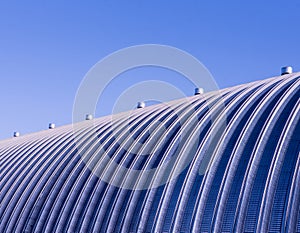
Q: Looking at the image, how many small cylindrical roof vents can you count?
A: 6